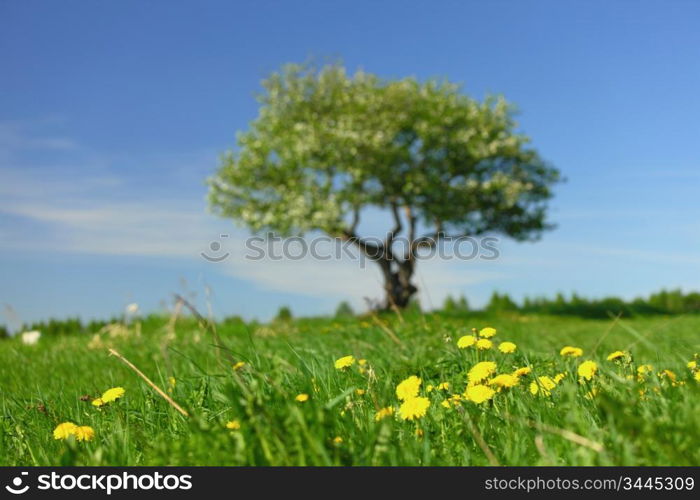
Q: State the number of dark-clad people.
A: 0